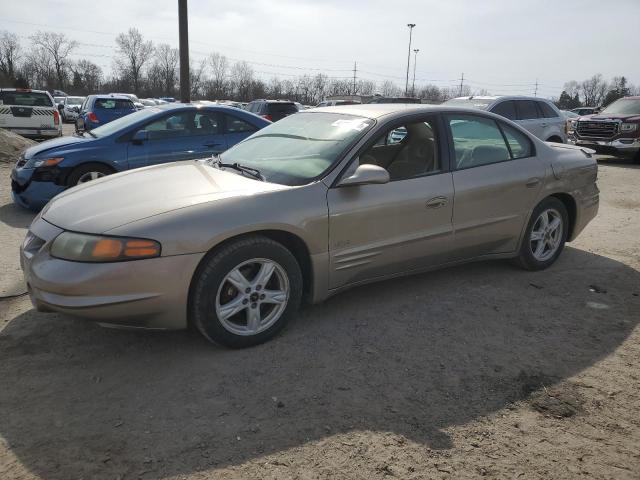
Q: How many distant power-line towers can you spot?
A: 3